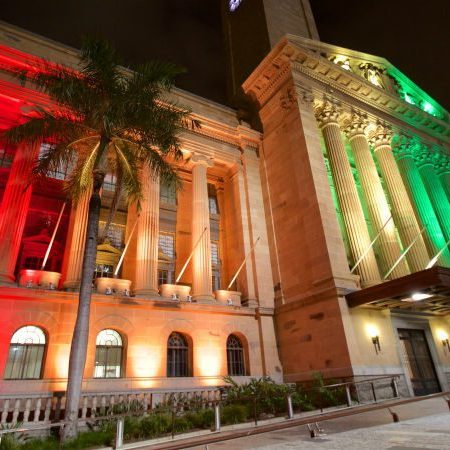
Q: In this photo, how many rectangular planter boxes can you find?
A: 4